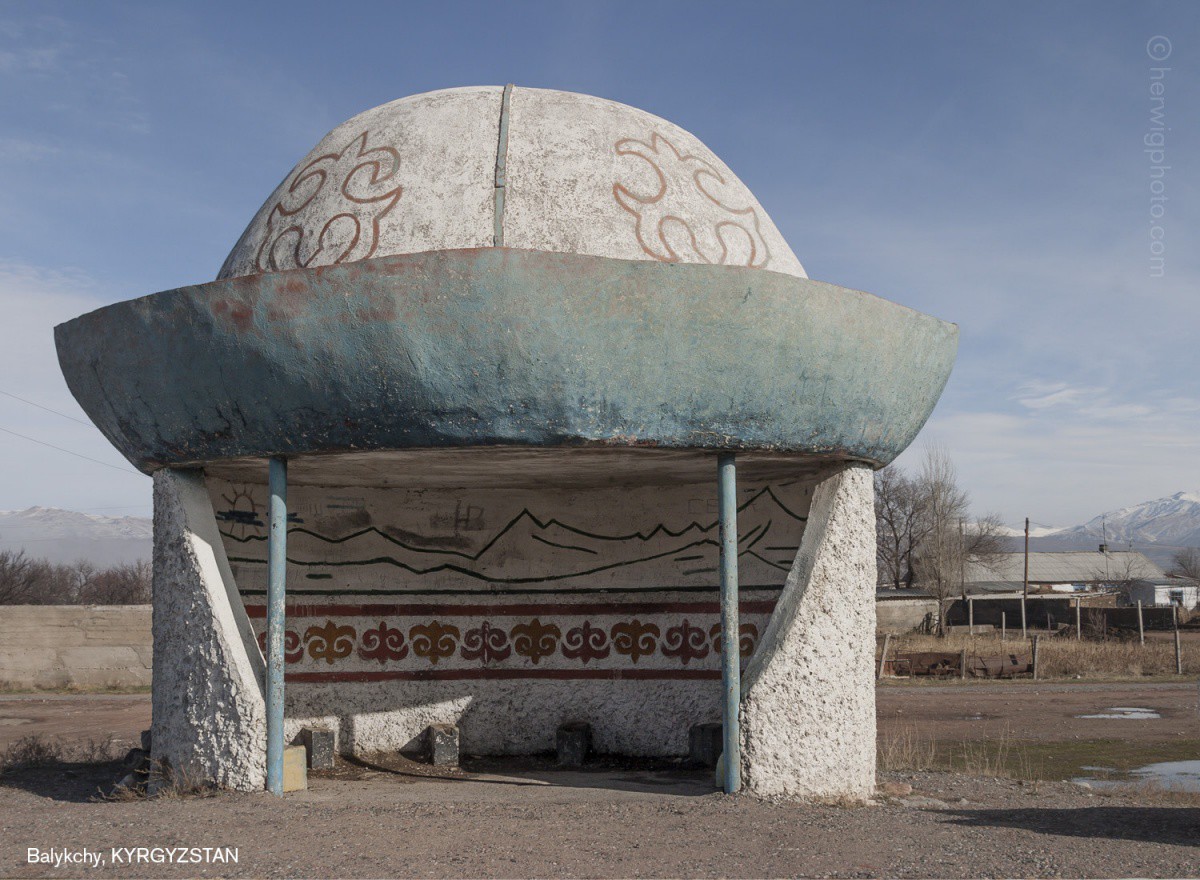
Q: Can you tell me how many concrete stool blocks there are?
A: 4